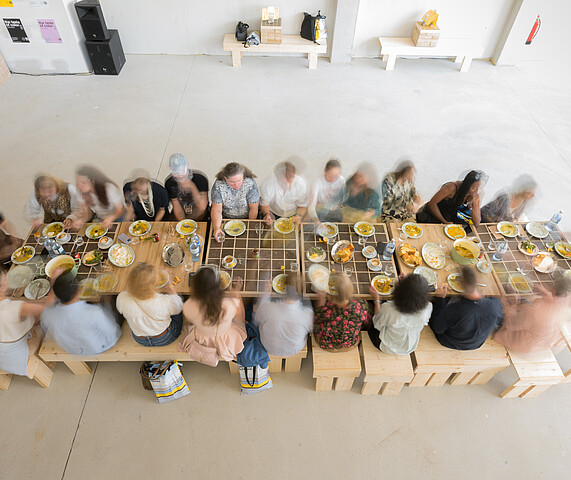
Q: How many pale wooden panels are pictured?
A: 2